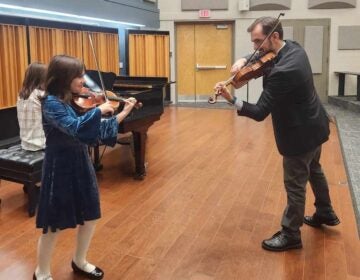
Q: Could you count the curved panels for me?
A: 2